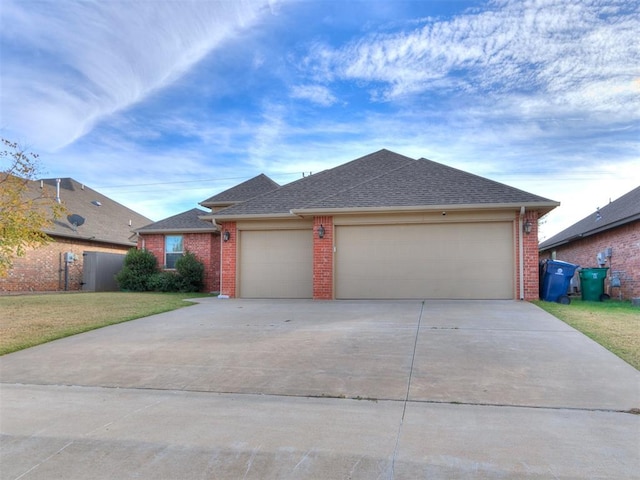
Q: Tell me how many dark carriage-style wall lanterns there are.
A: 3